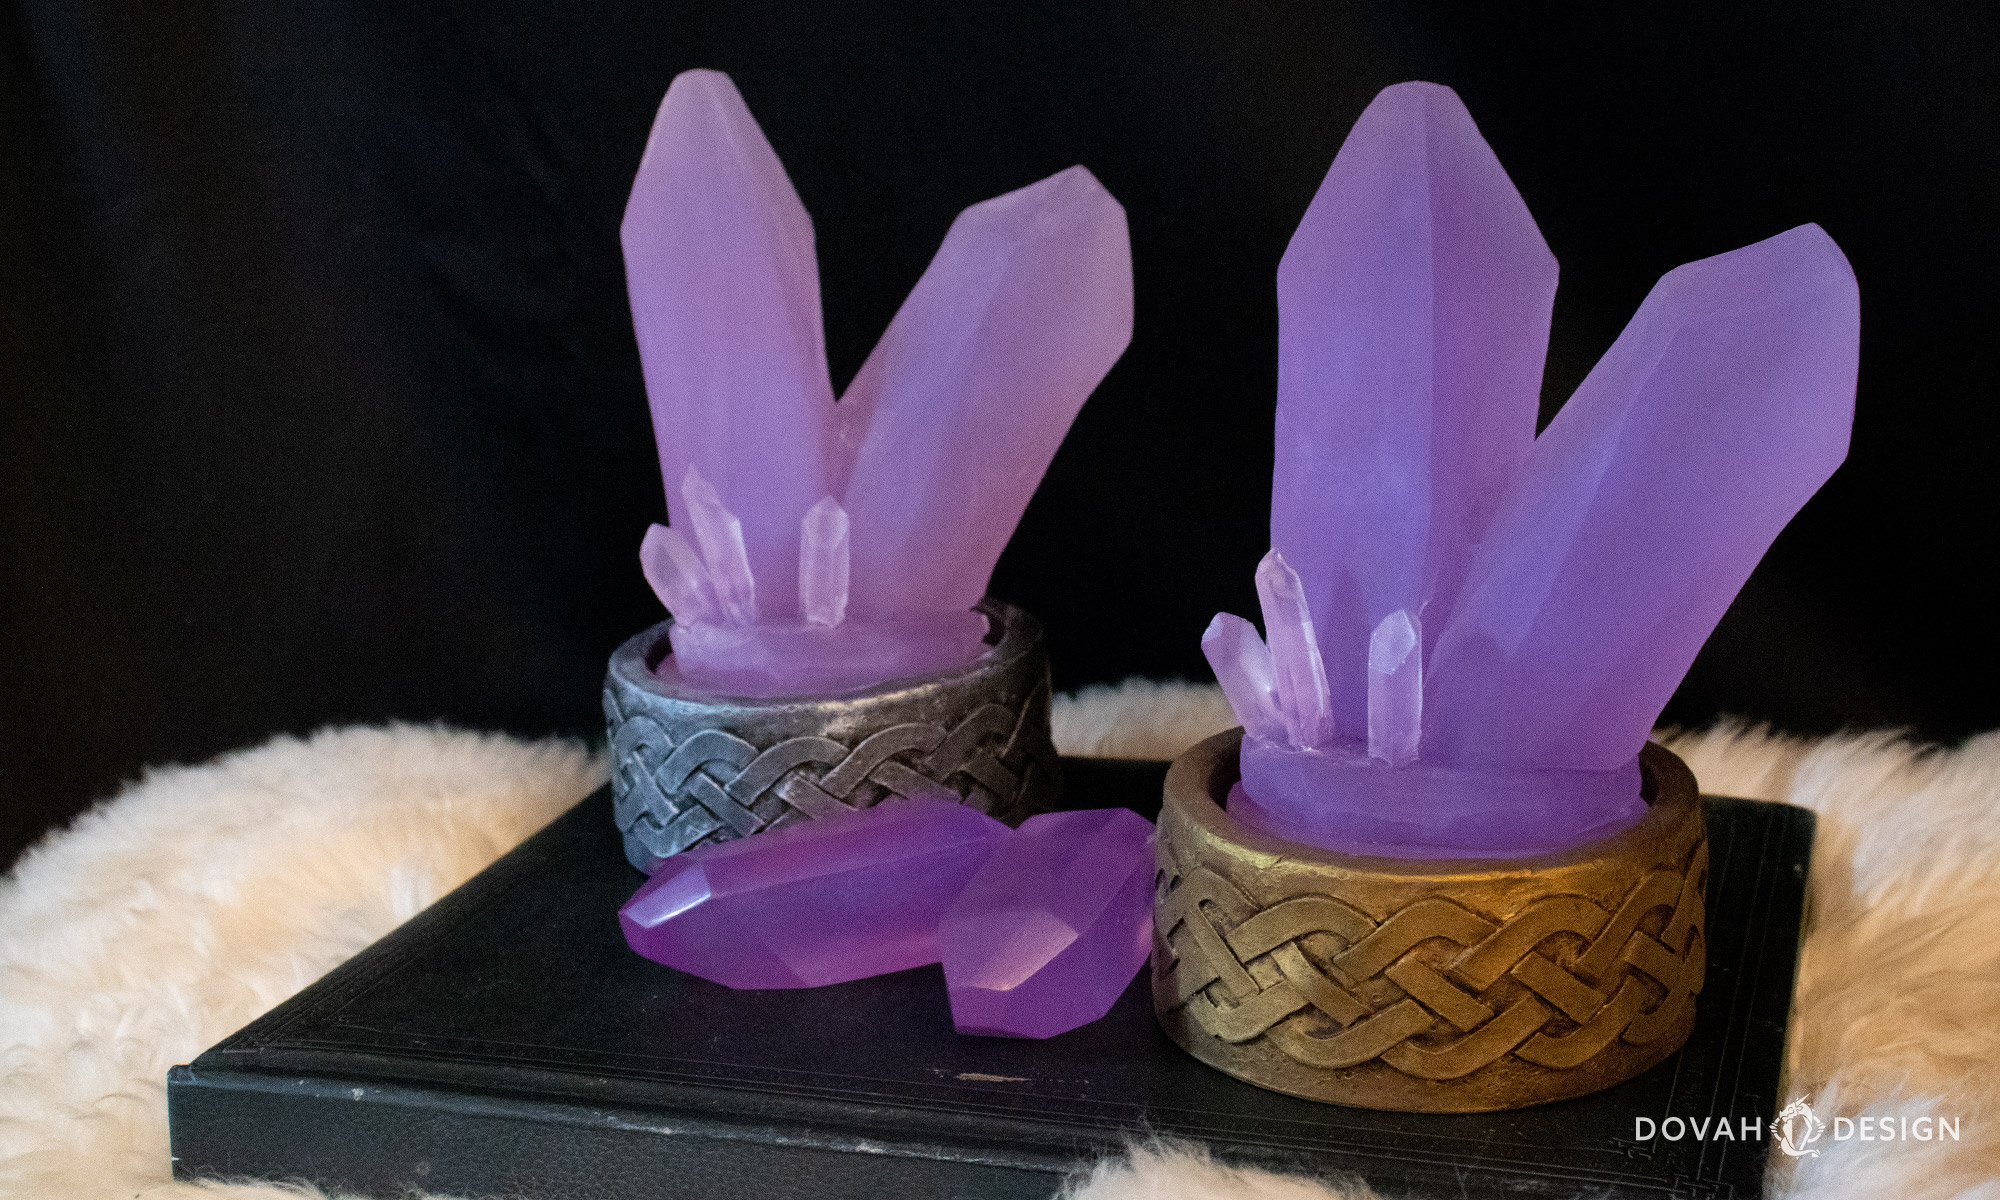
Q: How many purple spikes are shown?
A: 12